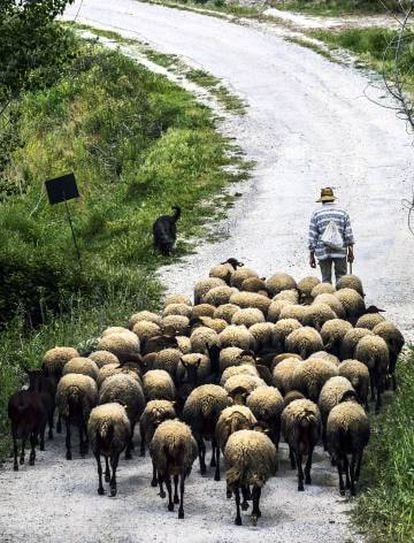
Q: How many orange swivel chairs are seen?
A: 0